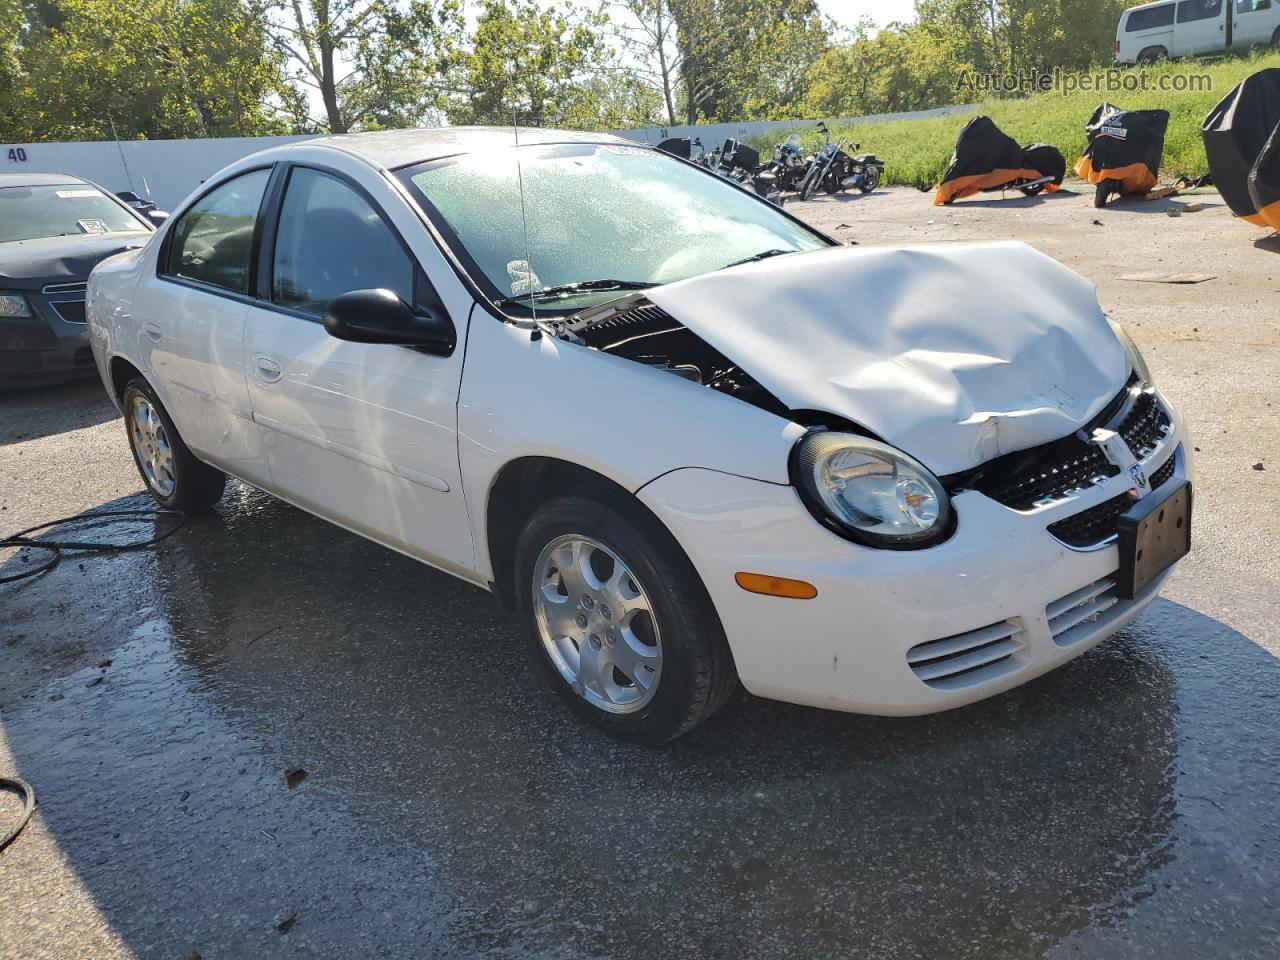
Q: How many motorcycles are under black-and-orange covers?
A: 3